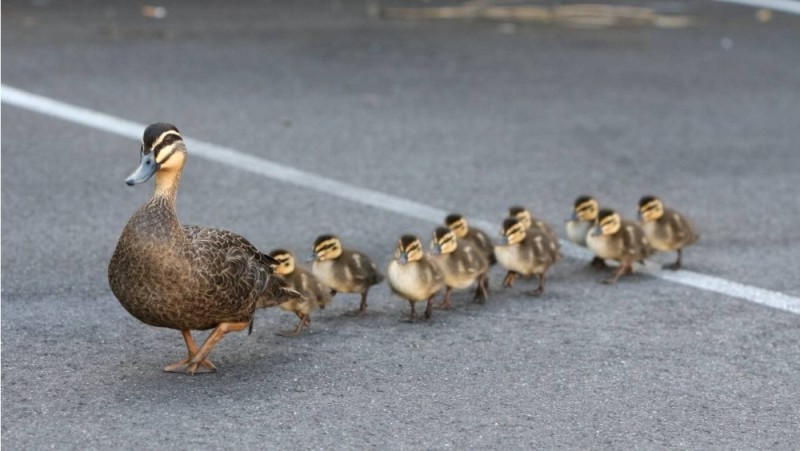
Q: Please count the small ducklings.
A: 10